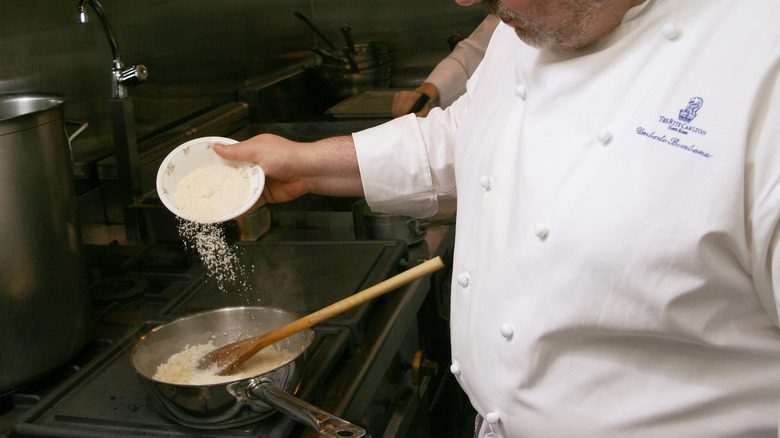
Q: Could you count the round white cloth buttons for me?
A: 9